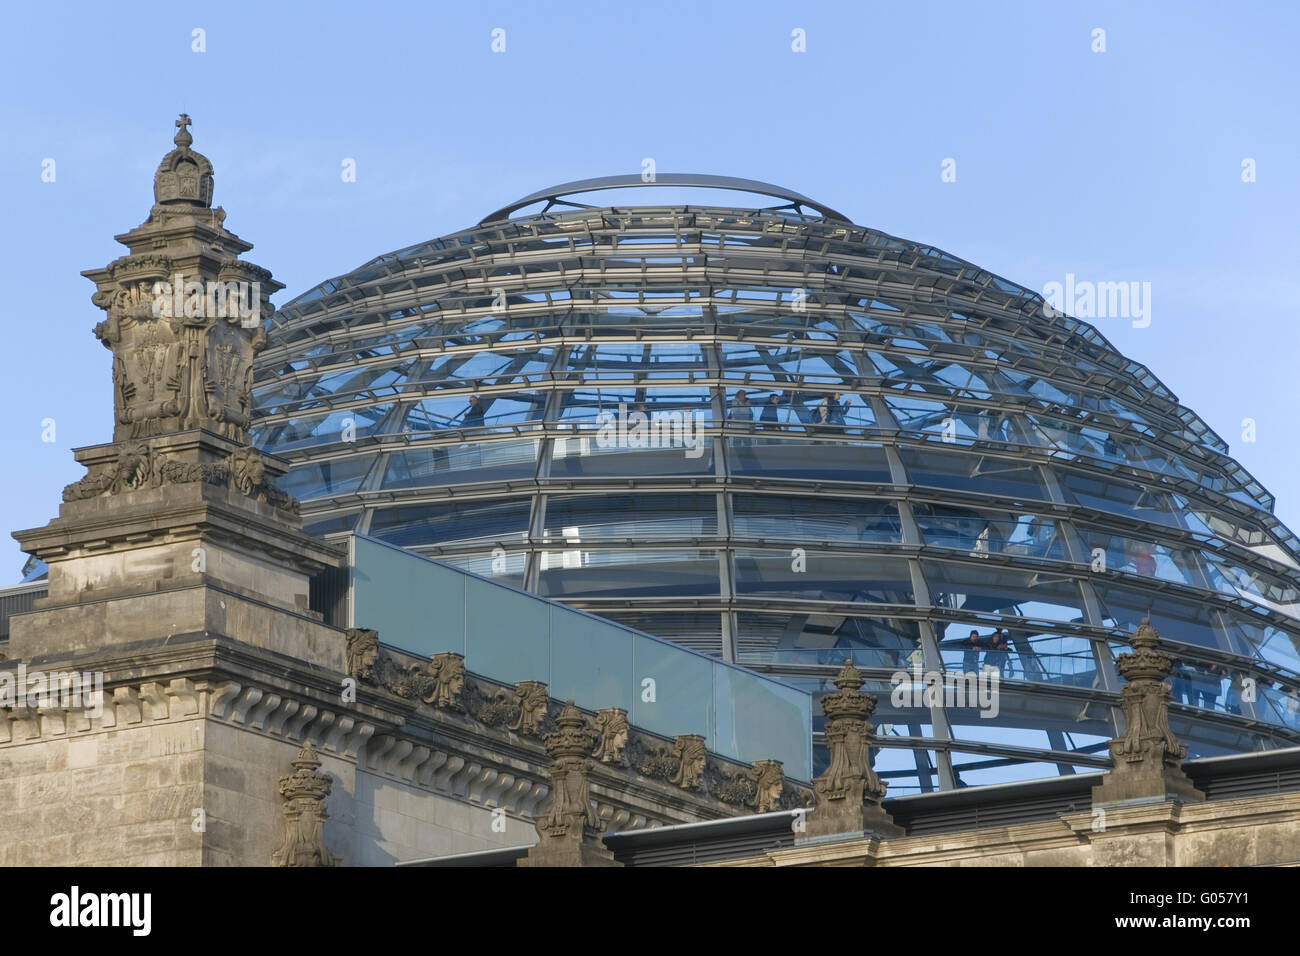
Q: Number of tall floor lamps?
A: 0